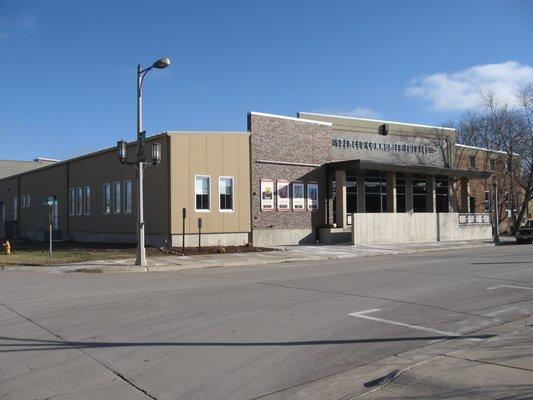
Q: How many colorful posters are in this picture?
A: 4